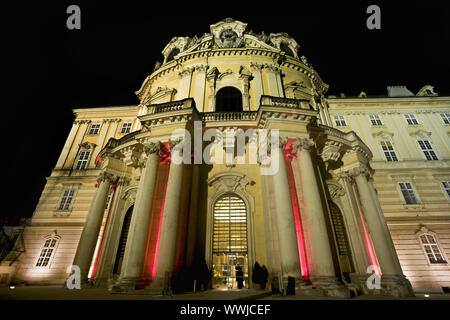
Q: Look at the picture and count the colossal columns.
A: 6